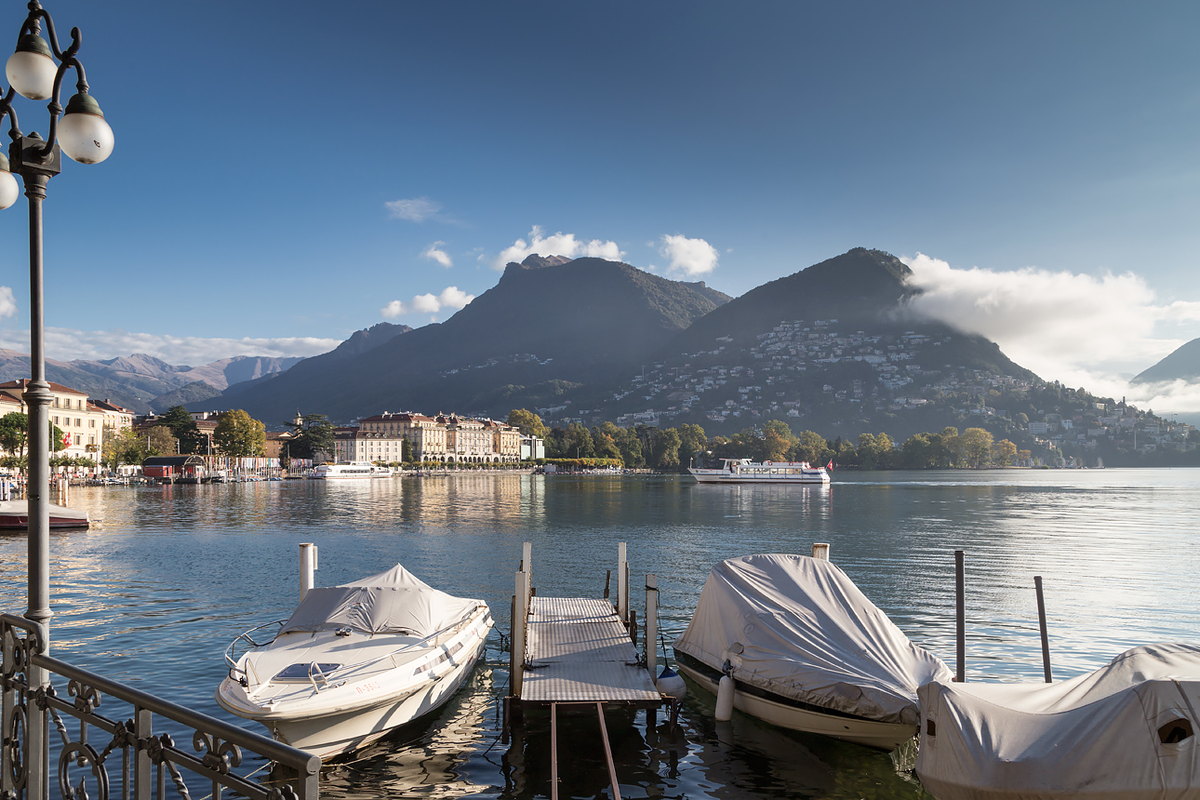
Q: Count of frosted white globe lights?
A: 3